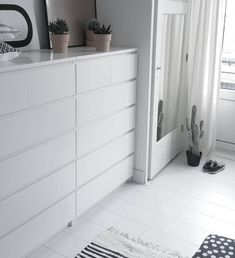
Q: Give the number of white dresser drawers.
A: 12